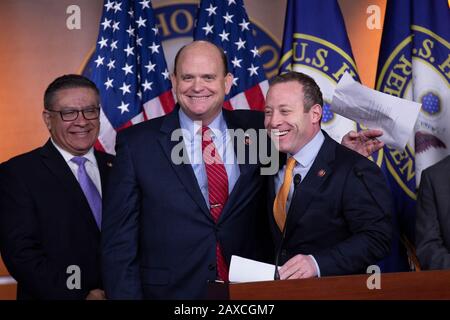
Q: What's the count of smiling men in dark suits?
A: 3